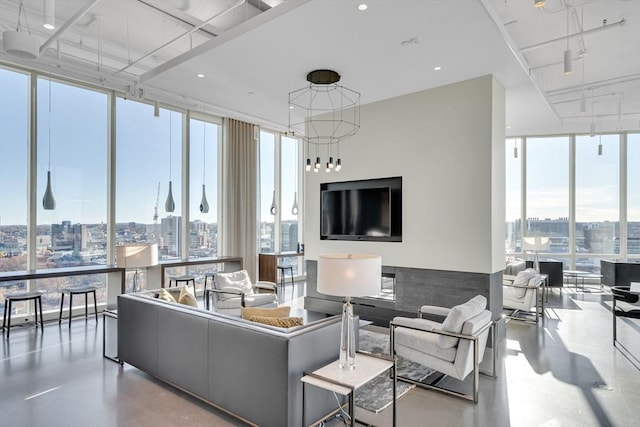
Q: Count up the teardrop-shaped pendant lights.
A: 5